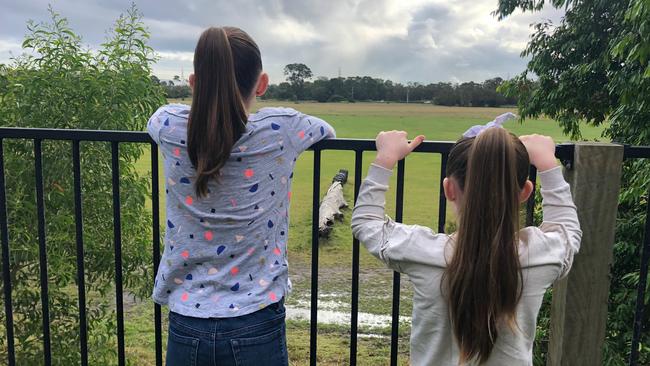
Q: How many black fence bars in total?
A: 11